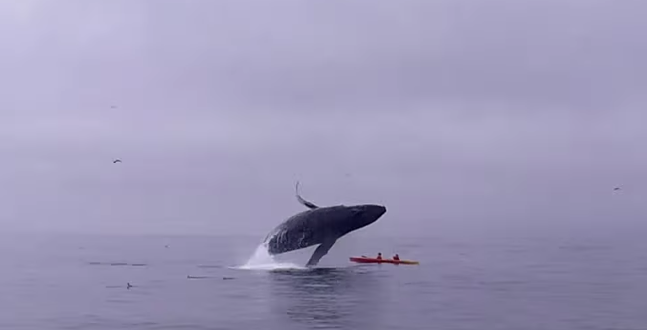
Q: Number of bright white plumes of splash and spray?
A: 1